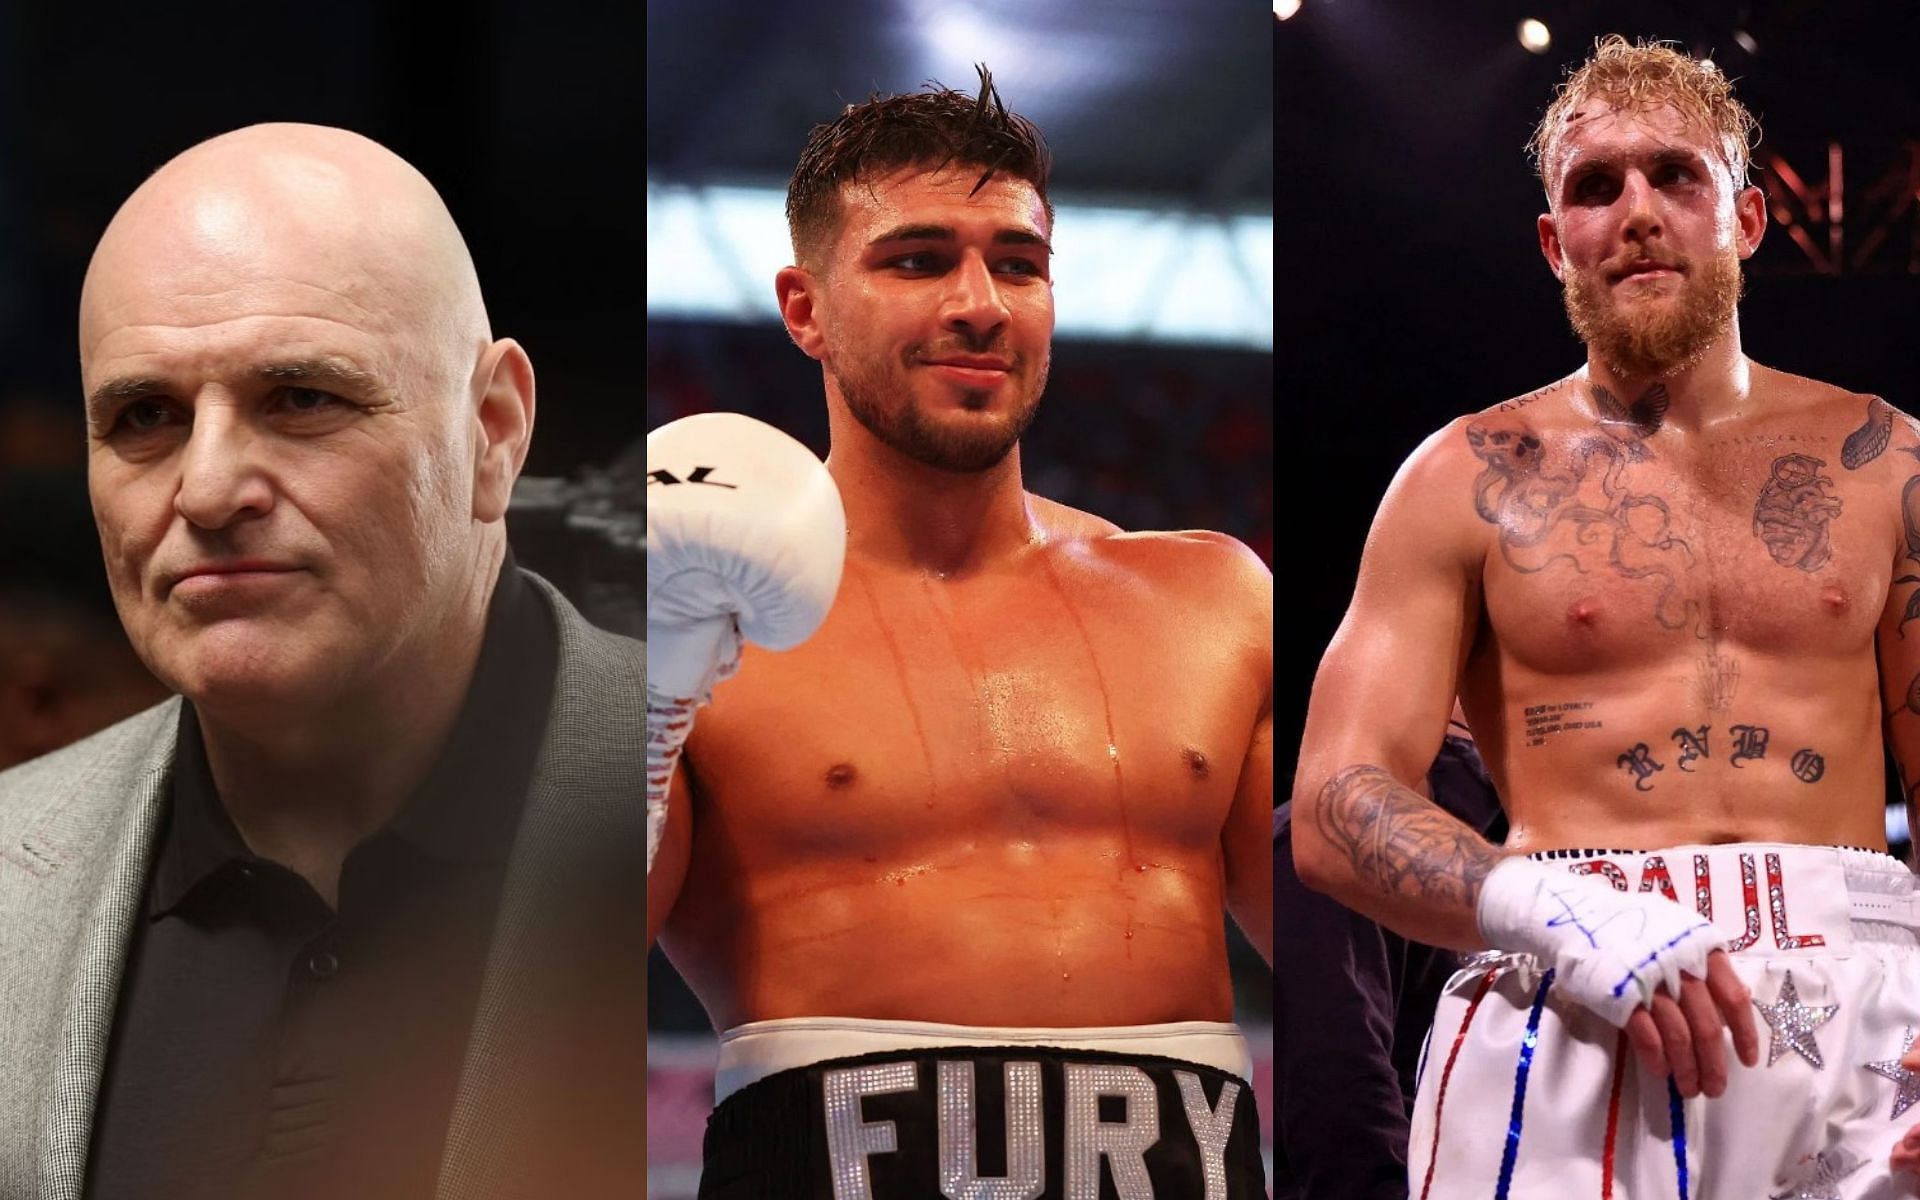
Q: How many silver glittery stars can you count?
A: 3